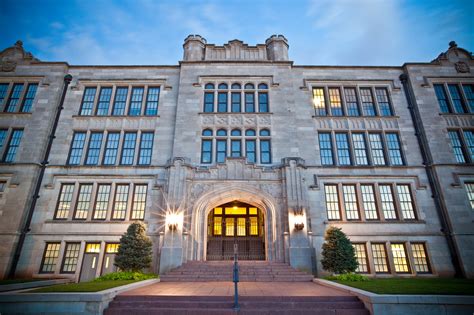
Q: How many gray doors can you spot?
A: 2